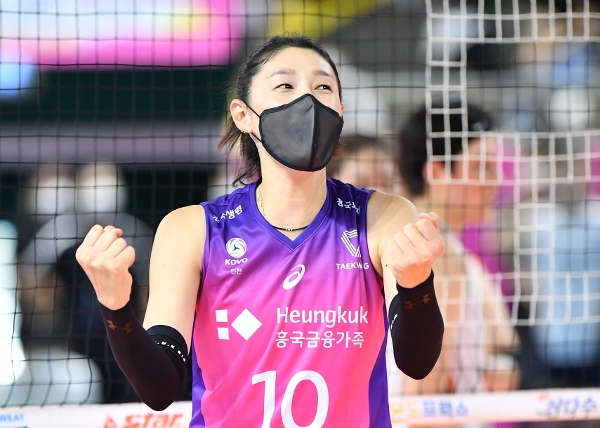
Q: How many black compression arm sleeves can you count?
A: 2